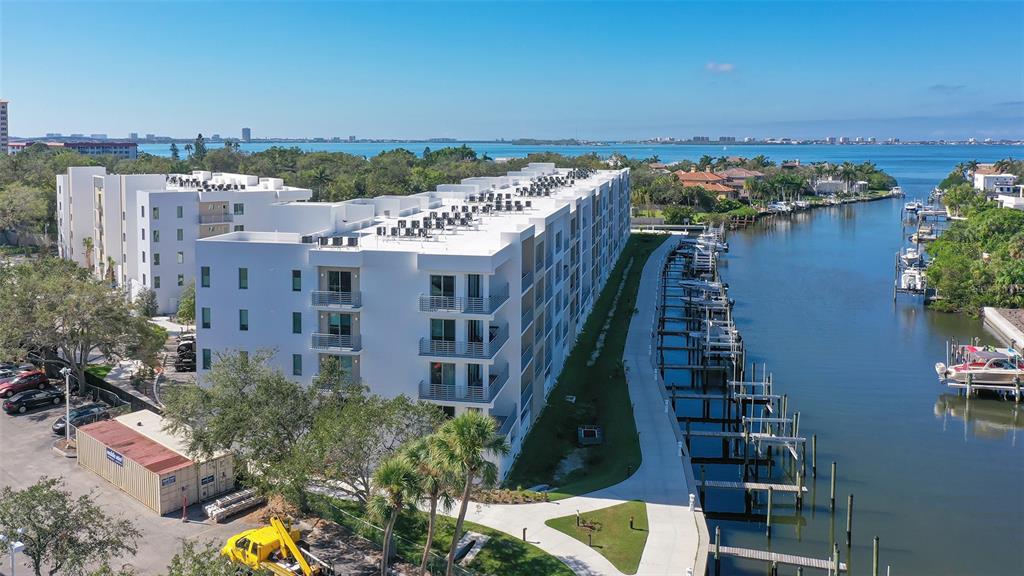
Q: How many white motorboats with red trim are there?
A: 1